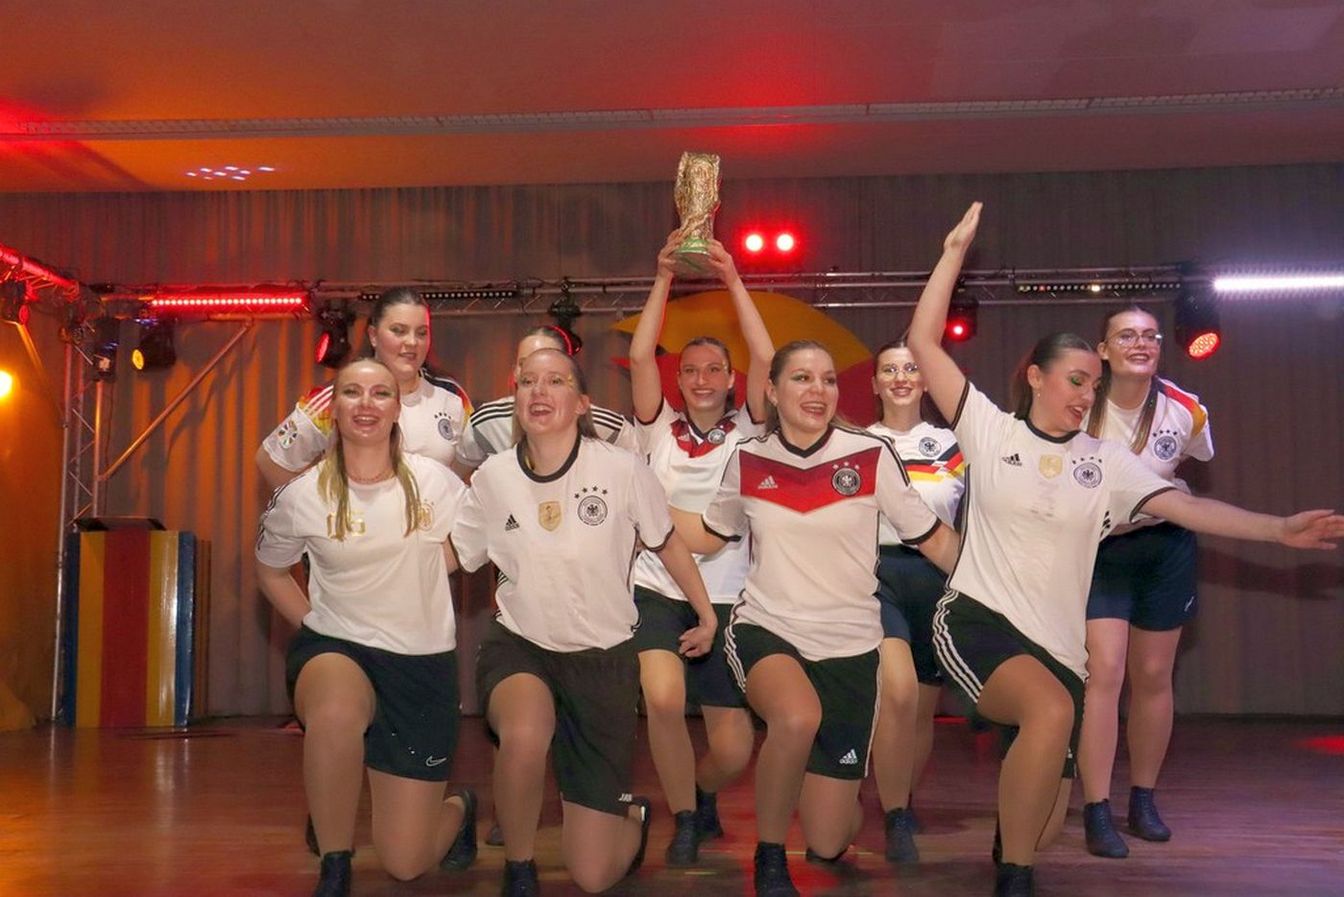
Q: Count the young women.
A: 9